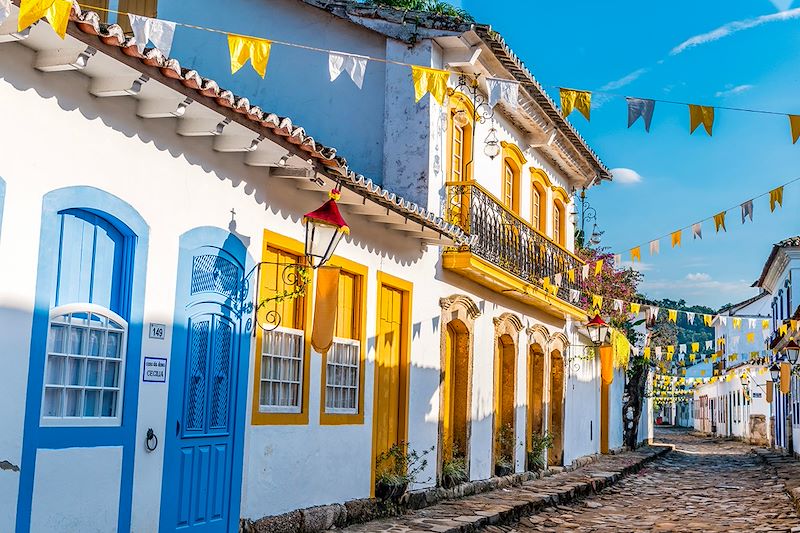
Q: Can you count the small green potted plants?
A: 4